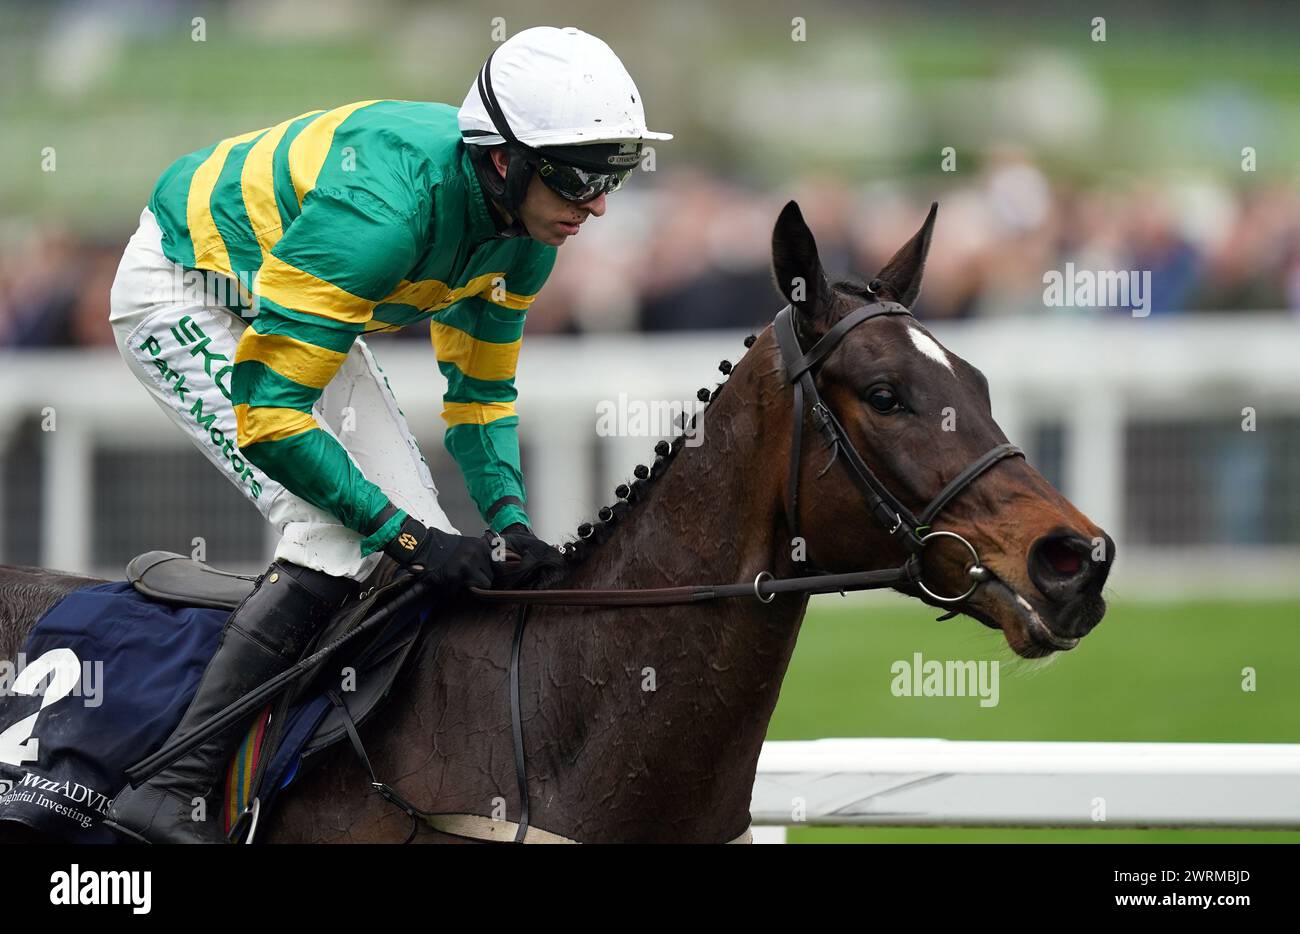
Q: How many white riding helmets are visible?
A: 1